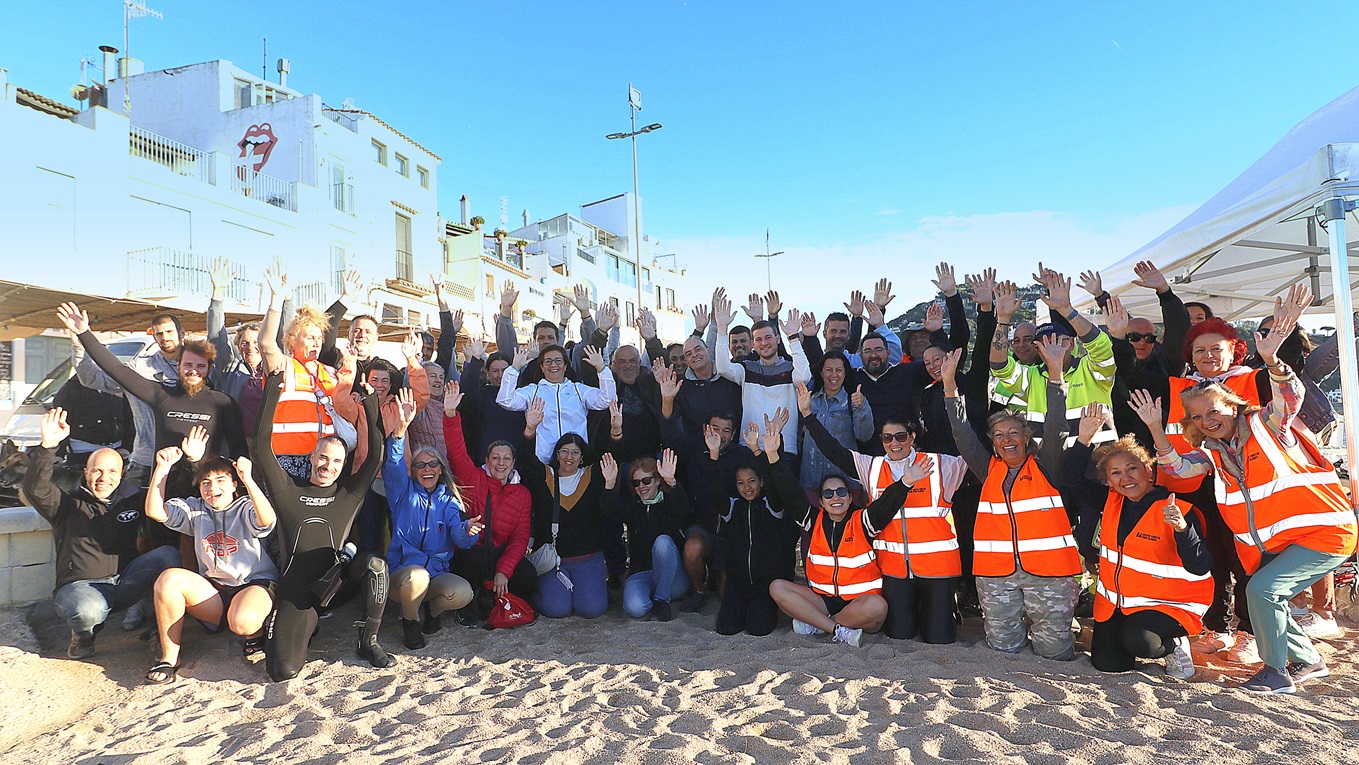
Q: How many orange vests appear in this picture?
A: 7